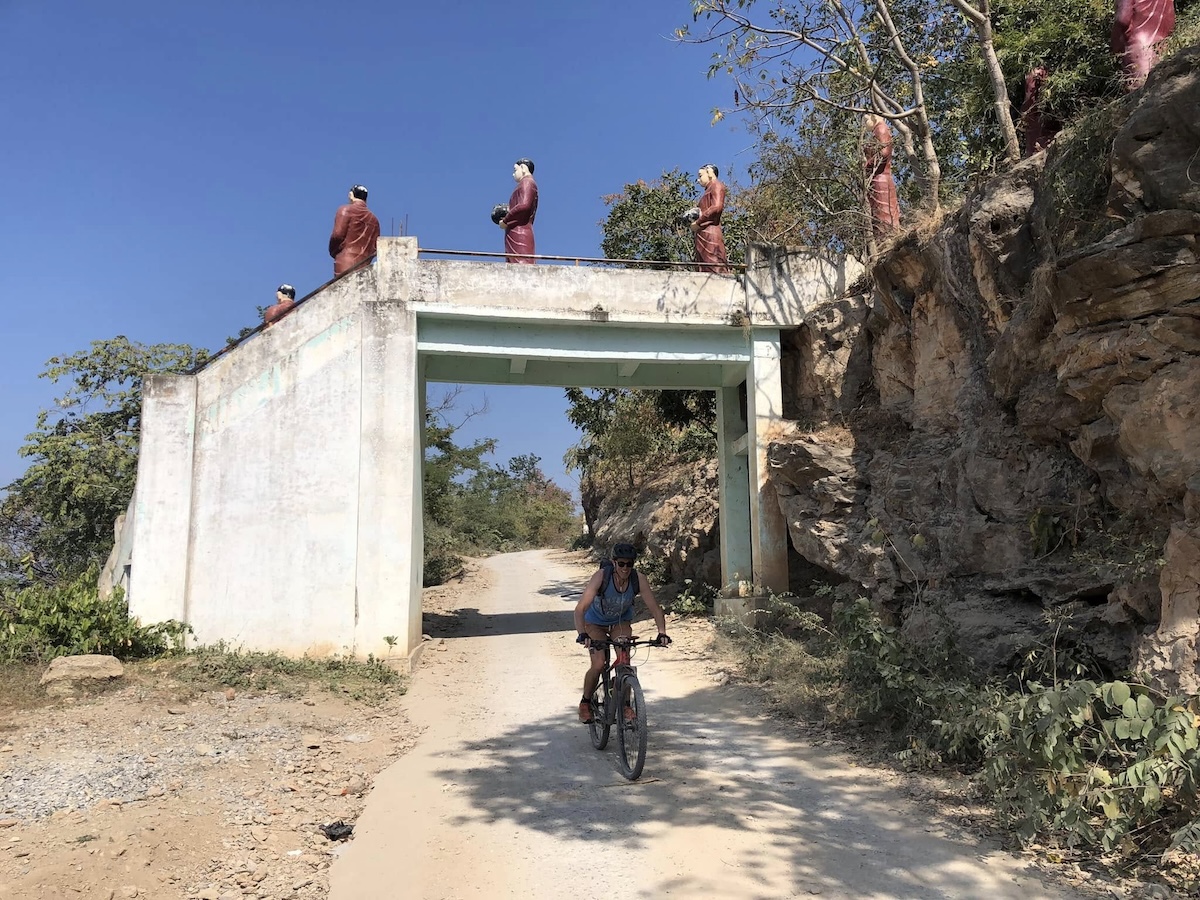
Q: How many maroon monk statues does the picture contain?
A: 7